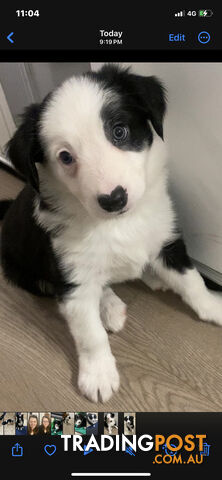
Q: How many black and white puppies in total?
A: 1